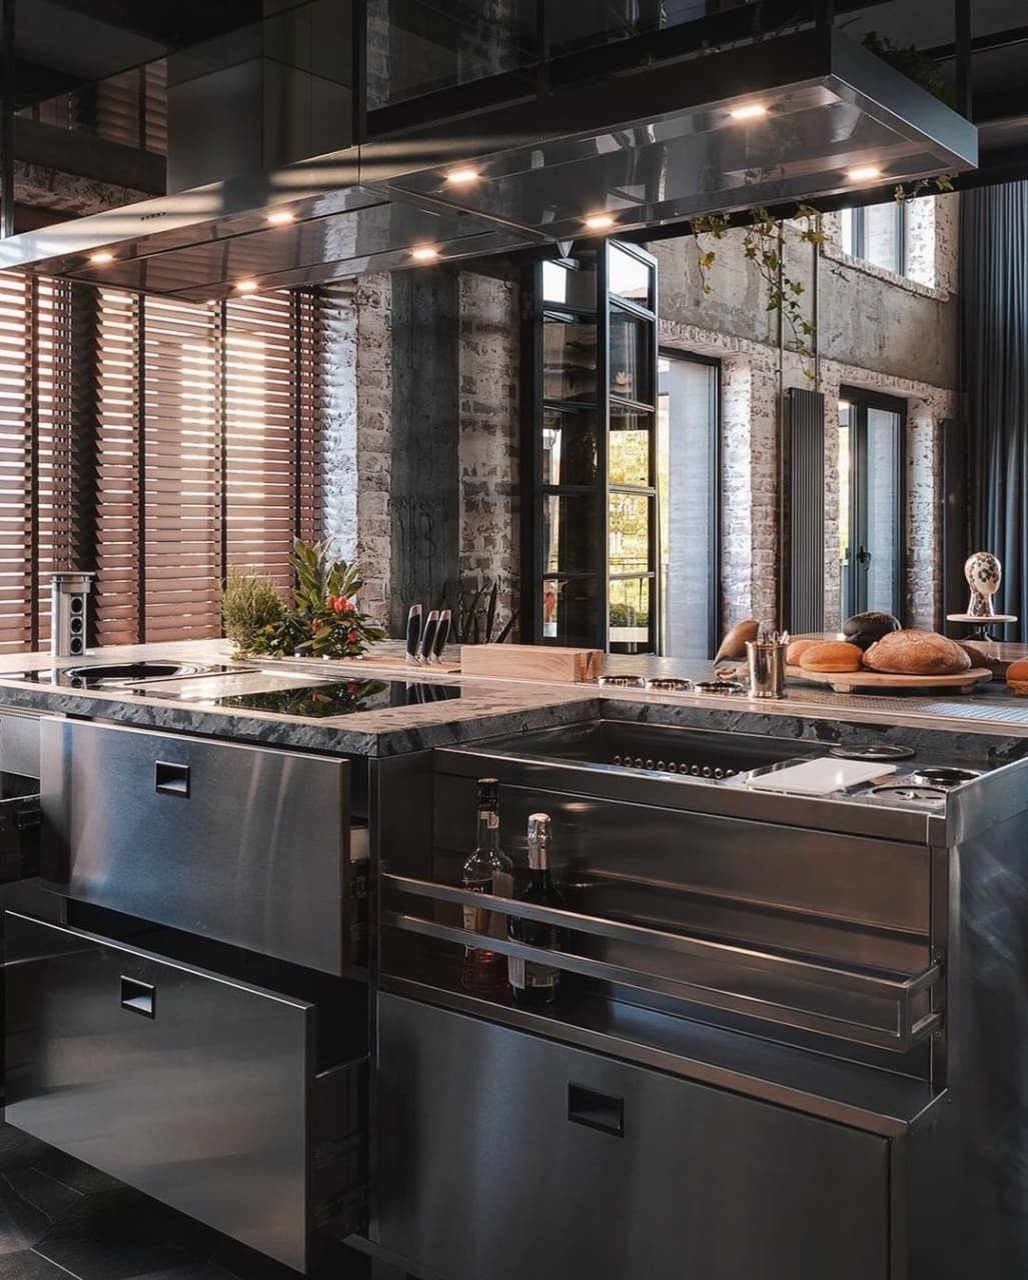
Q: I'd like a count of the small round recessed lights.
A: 8